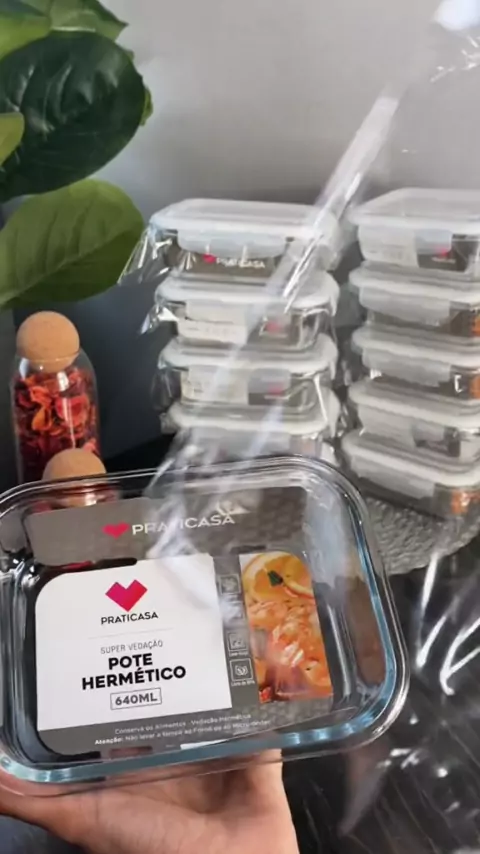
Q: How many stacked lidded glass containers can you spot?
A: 9